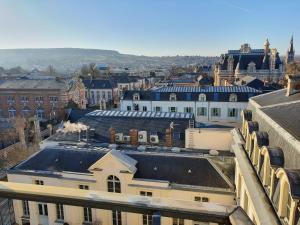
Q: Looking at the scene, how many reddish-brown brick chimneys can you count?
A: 3